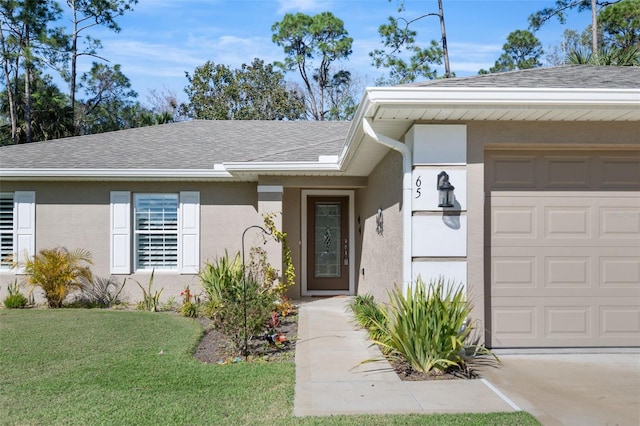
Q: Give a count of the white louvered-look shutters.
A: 3